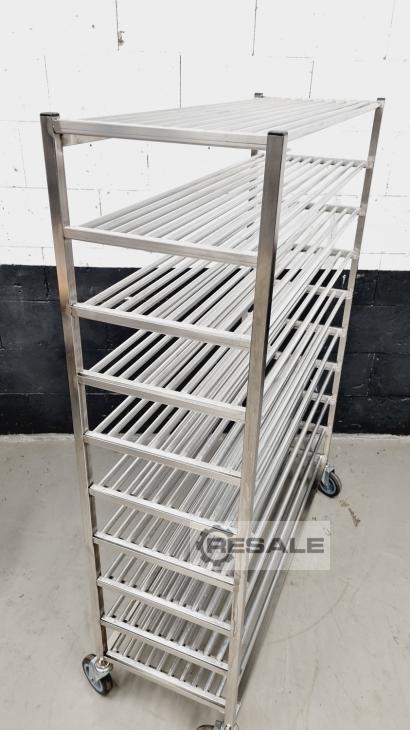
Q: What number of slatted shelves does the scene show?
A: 10